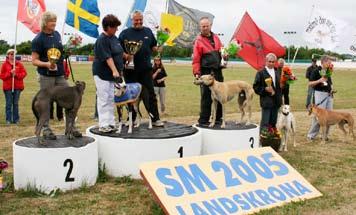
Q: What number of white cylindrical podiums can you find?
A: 3